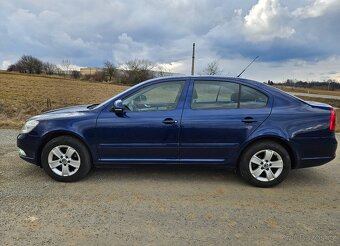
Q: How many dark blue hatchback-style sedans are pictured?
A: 1